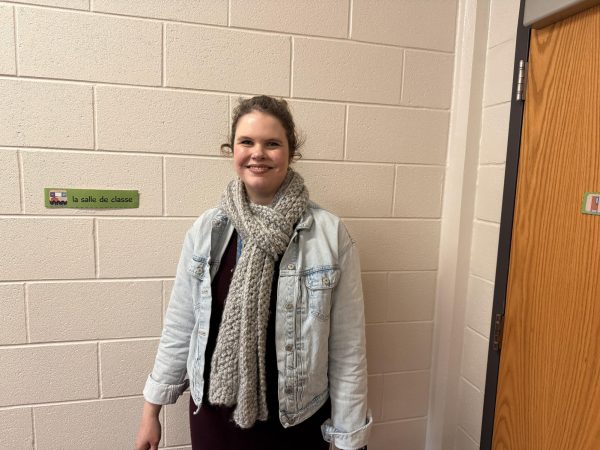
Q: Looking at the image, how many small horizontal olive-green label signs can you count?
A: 2